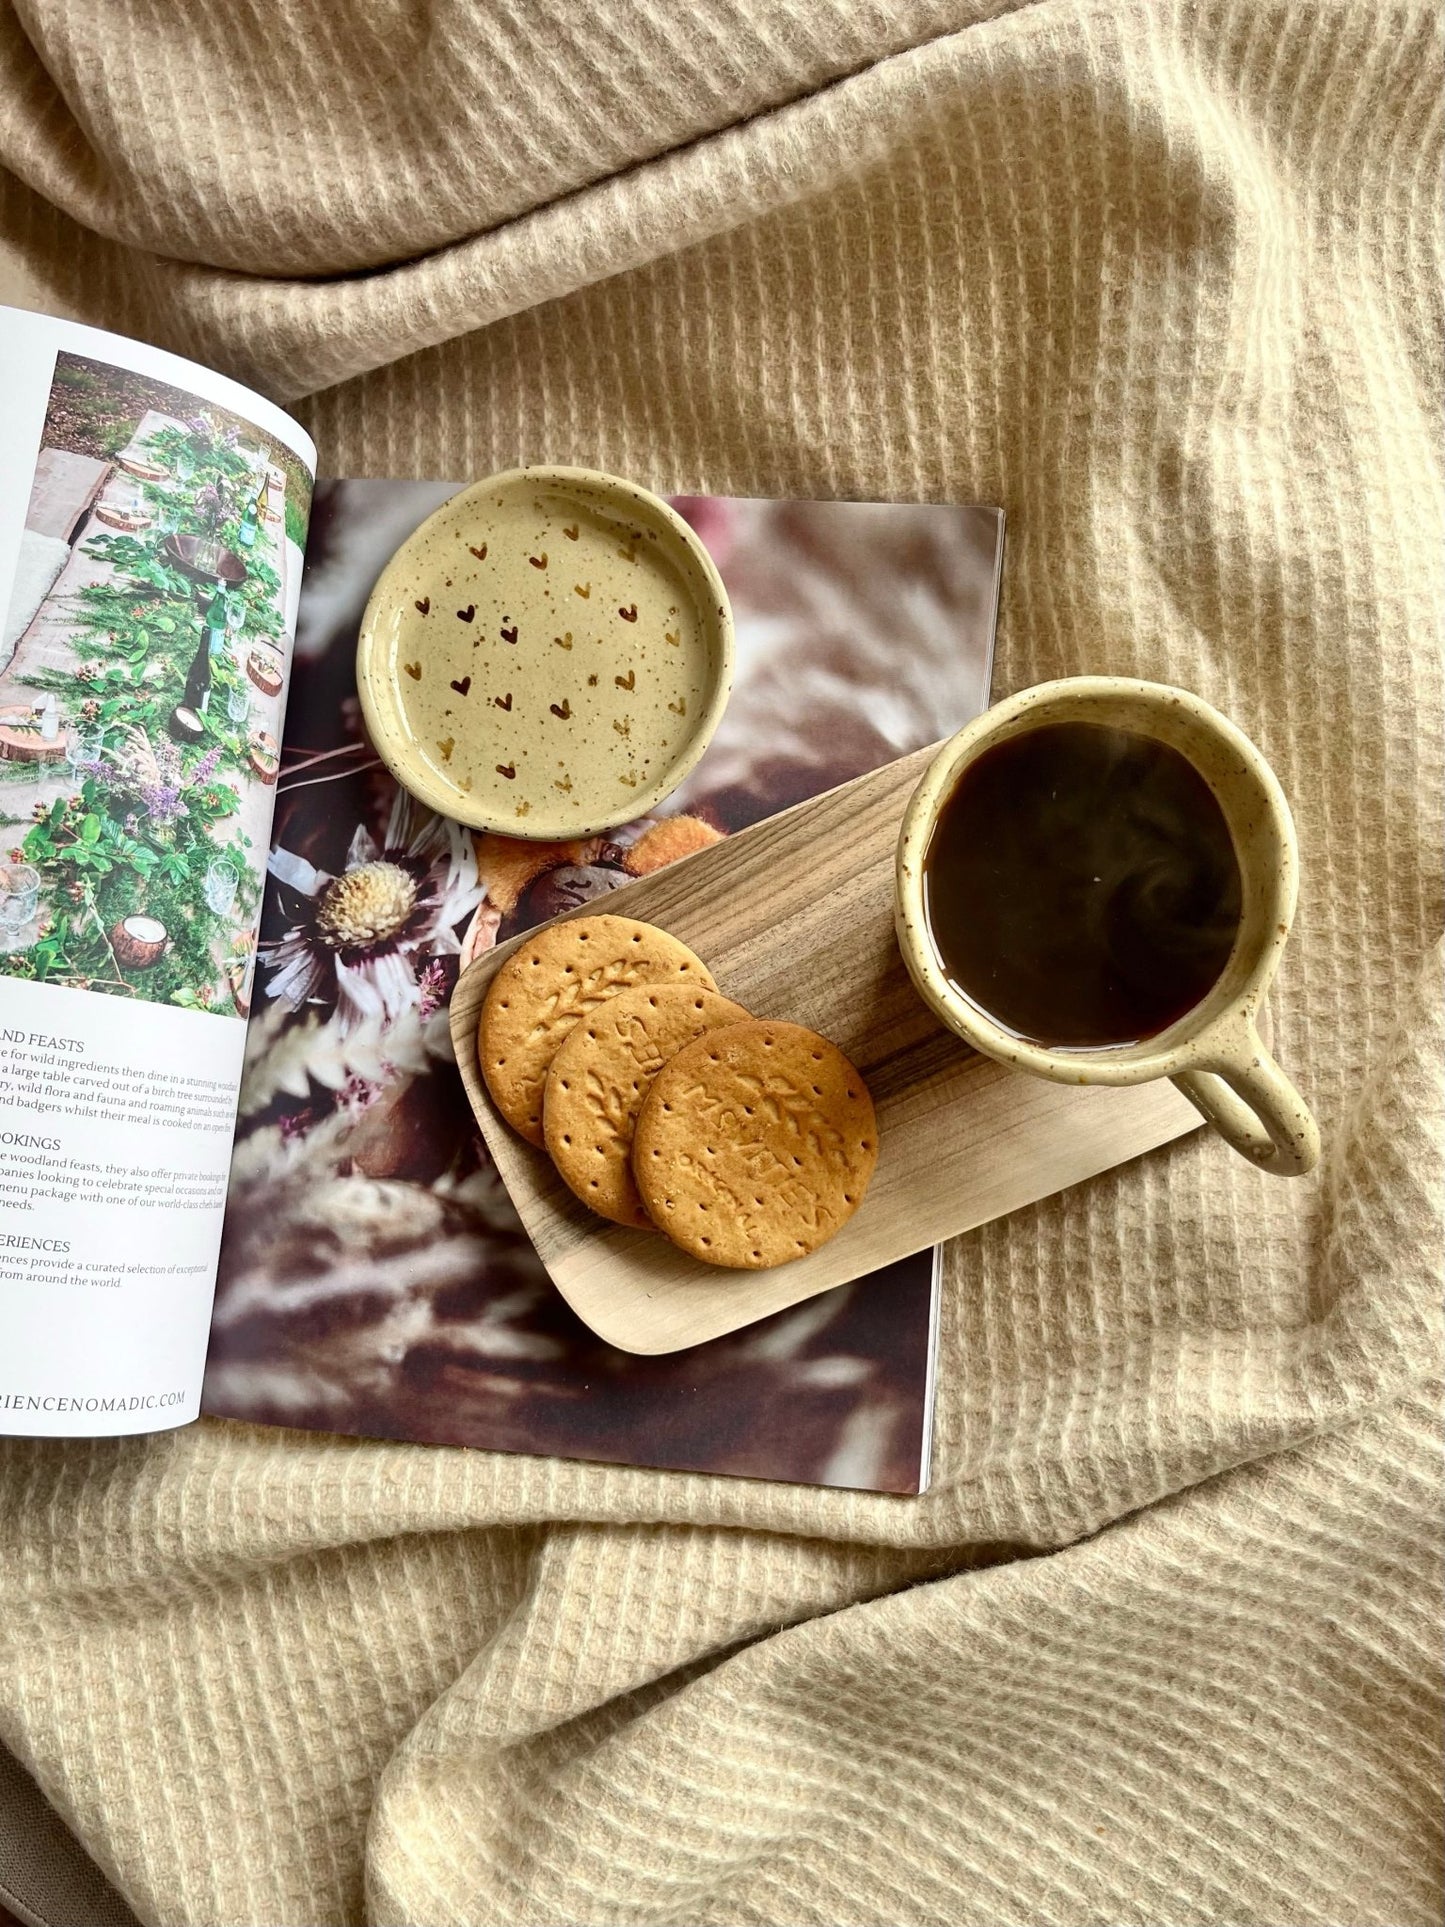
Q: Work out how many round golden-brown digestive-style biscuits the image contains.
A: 3